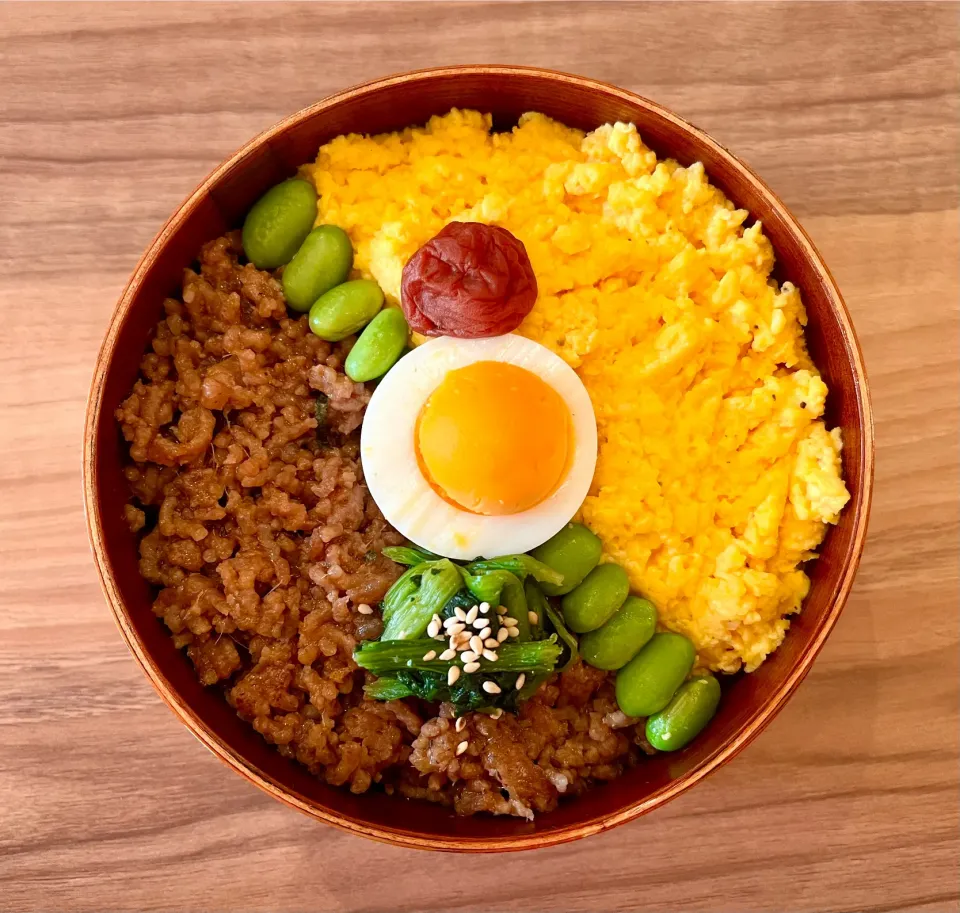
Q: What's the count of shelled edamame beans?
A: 9